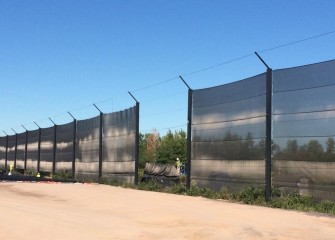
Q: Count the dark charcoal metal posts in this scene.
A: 10